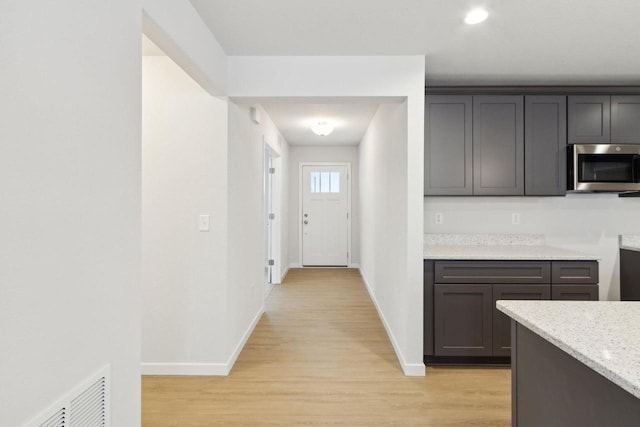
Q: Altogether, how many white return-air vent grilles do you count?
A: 1